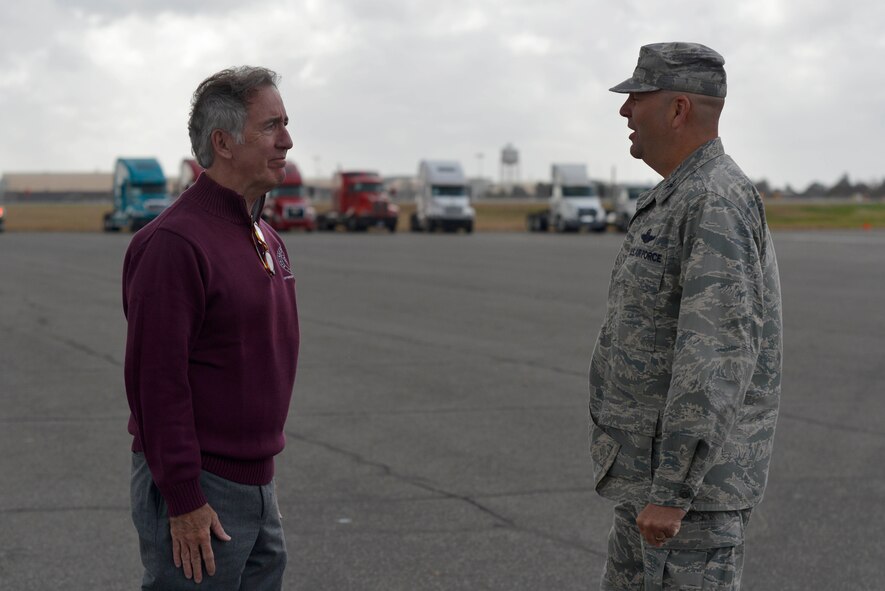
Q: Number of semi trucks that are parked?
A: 7